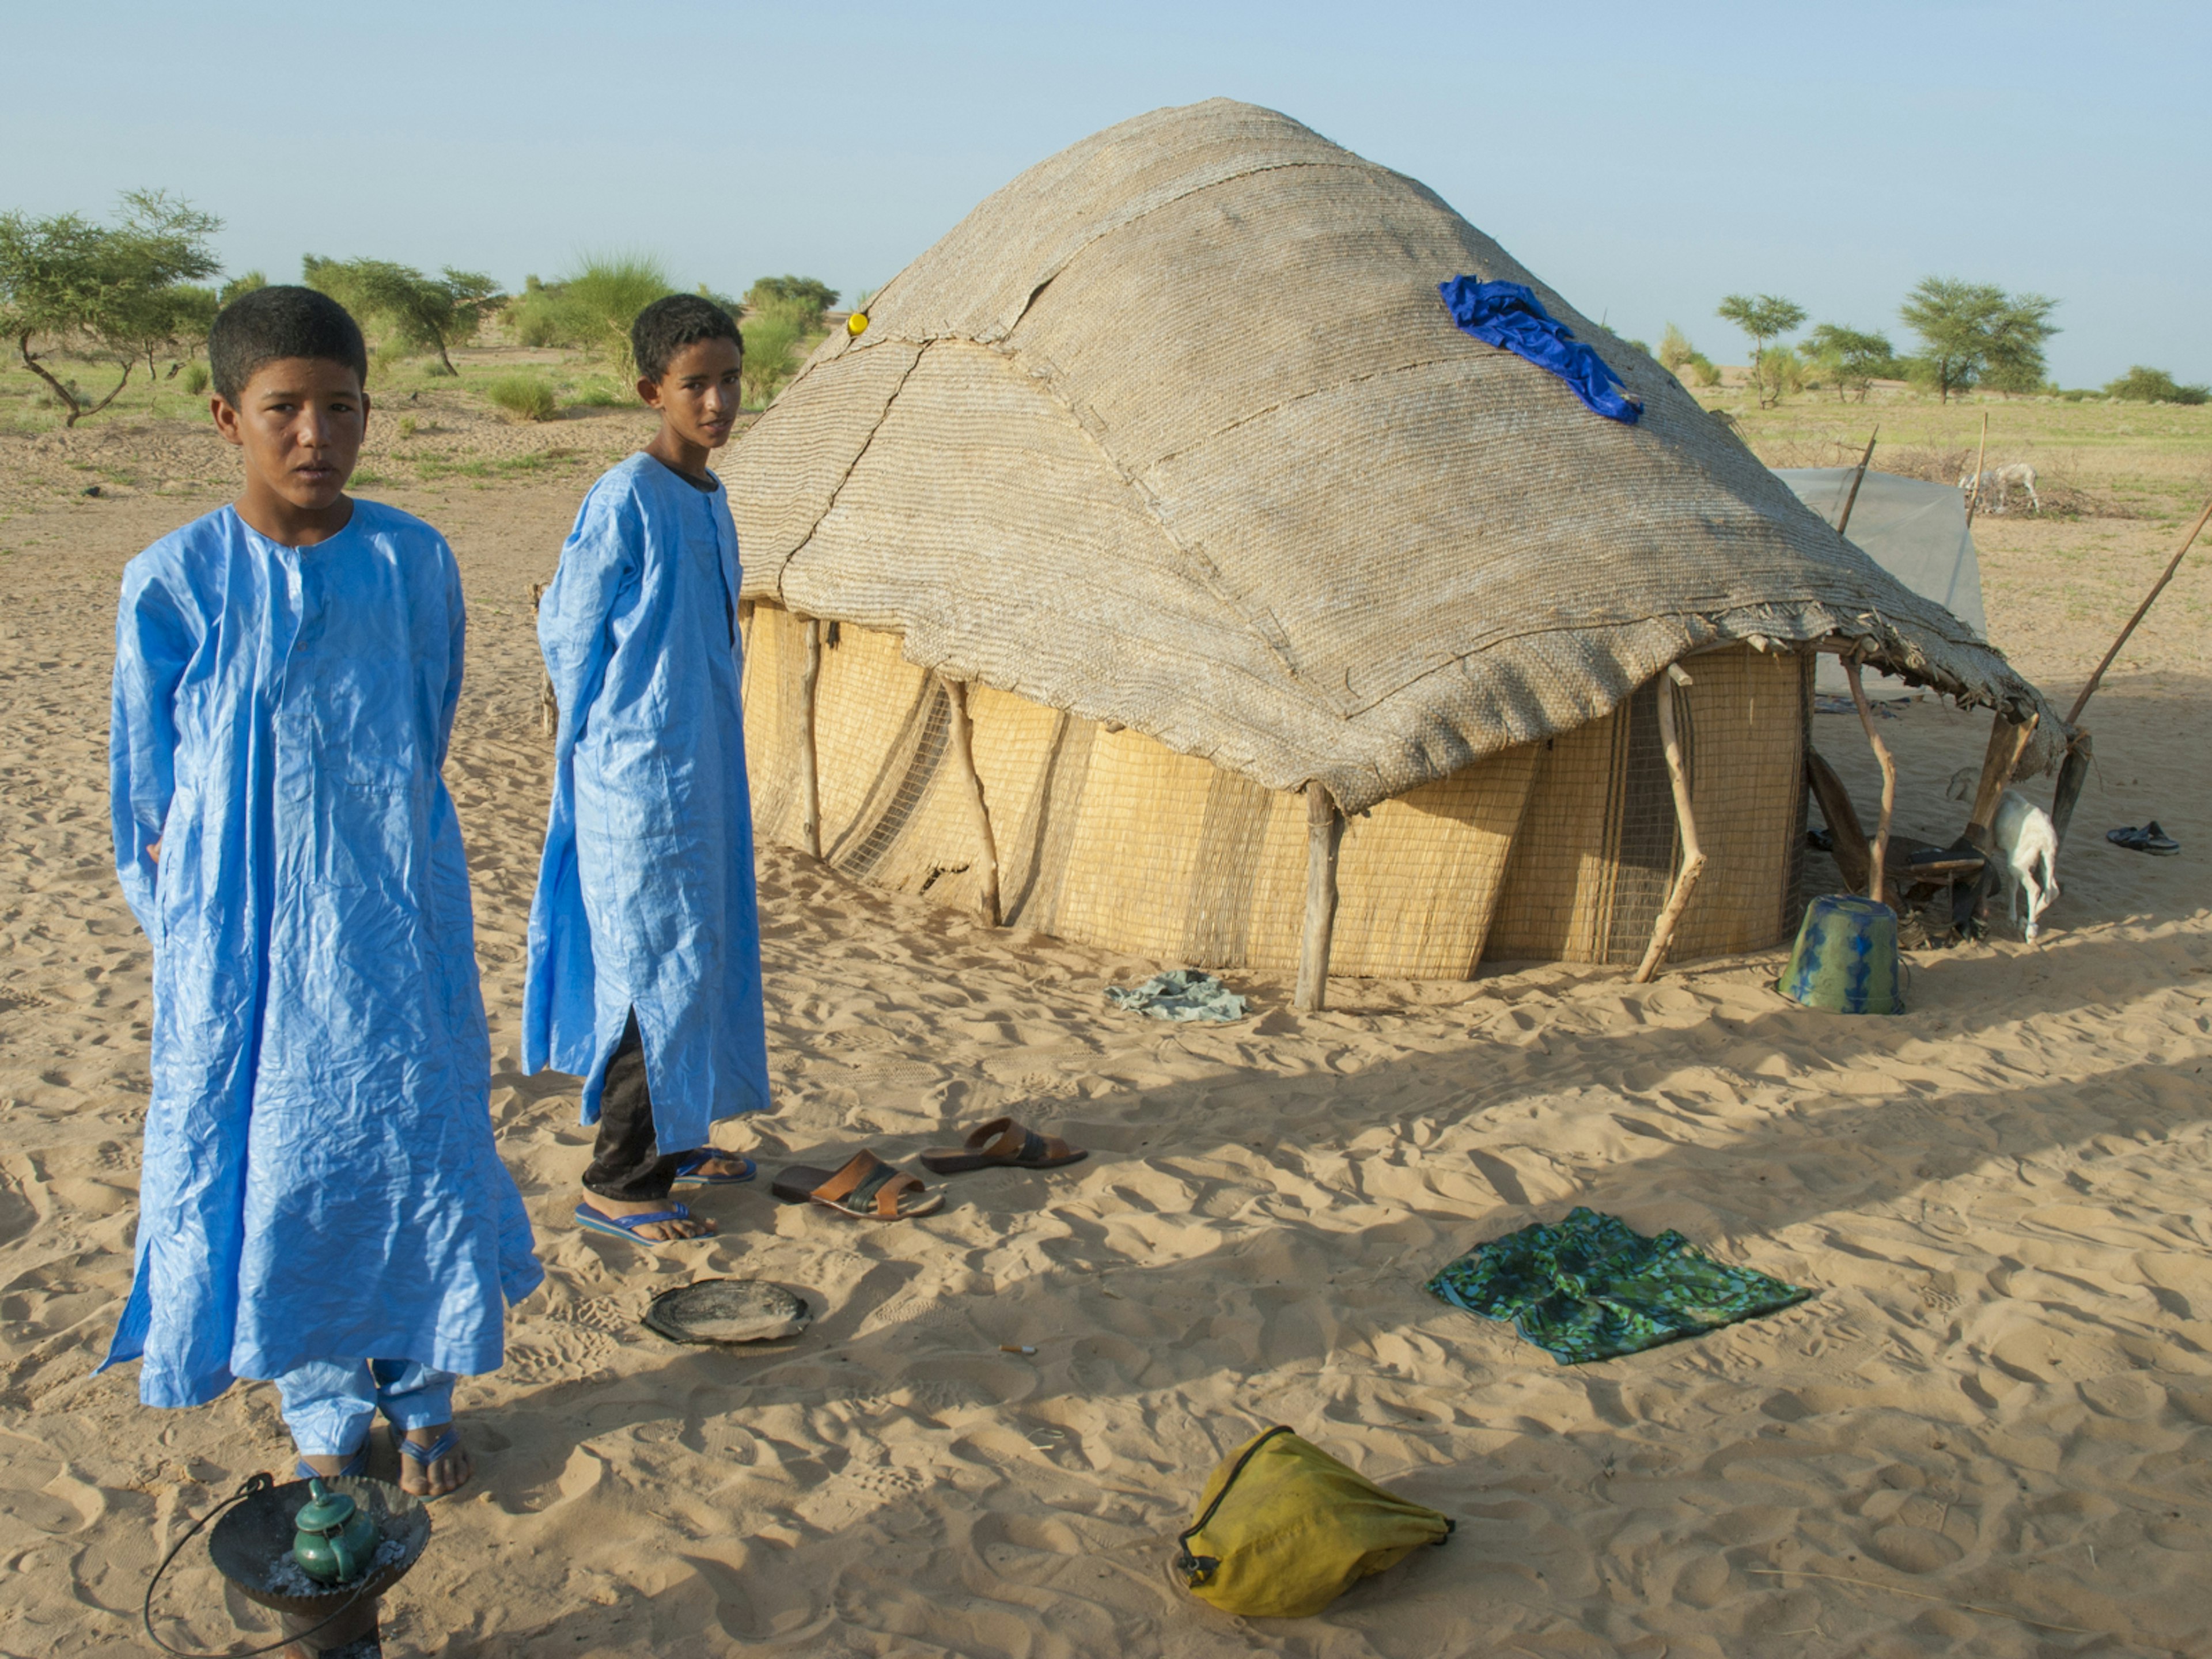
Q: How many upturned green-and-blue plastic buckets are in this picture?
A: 1